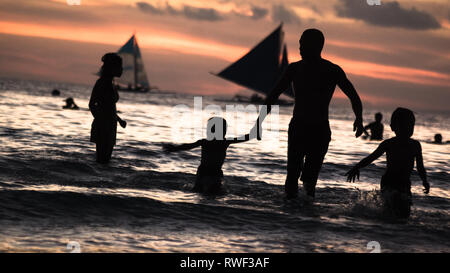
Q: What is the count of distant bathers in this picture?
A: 4